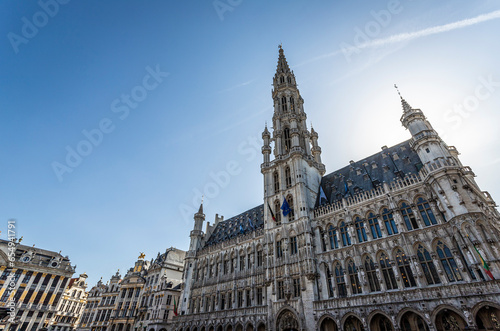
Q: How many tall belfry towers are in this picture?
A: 1